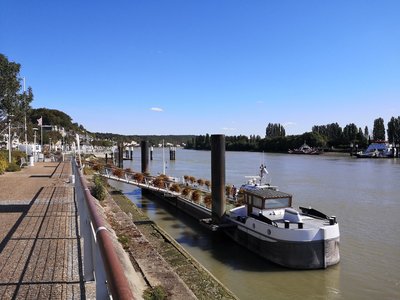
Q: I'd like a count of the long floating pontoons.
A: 1